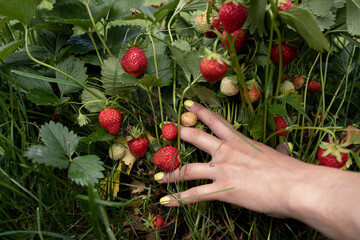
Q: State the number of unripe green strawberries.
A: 4